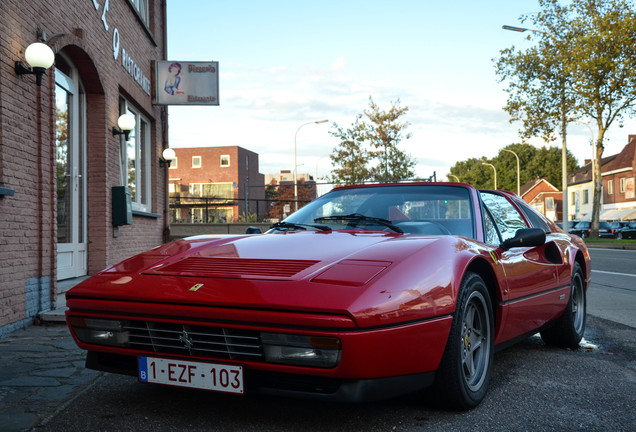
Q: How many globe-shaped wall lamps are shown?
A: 3